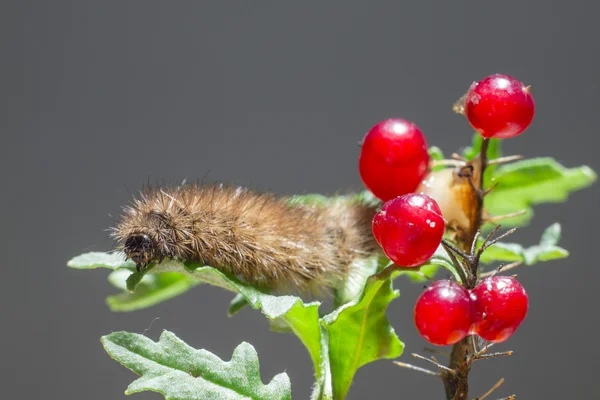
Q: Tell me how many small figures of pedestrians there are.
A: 0